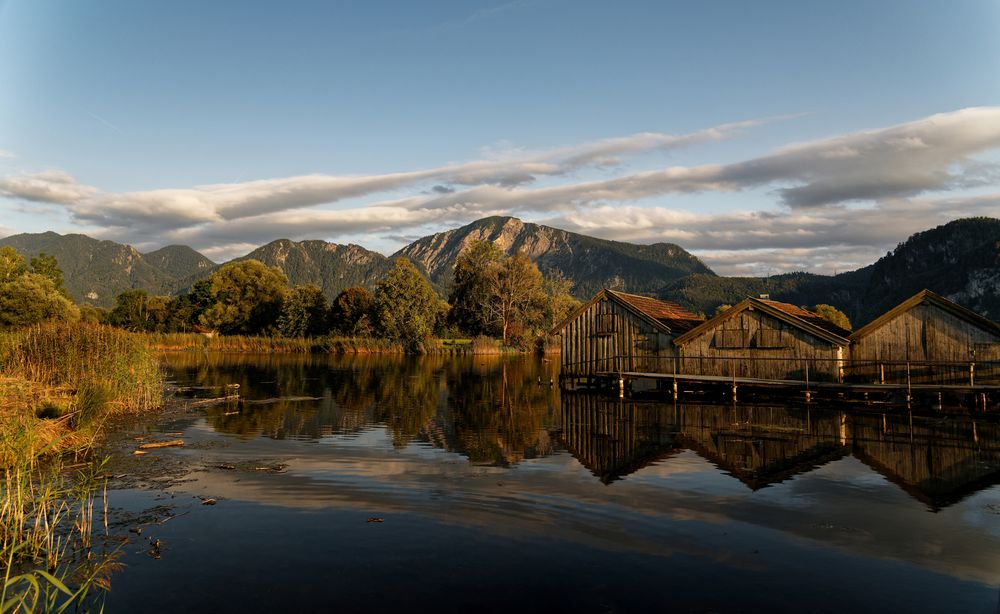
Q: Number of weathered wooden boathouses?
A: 3